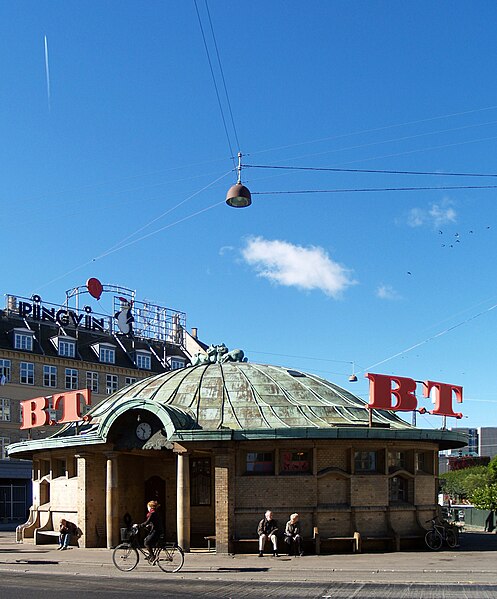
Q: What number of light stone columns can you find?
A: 2